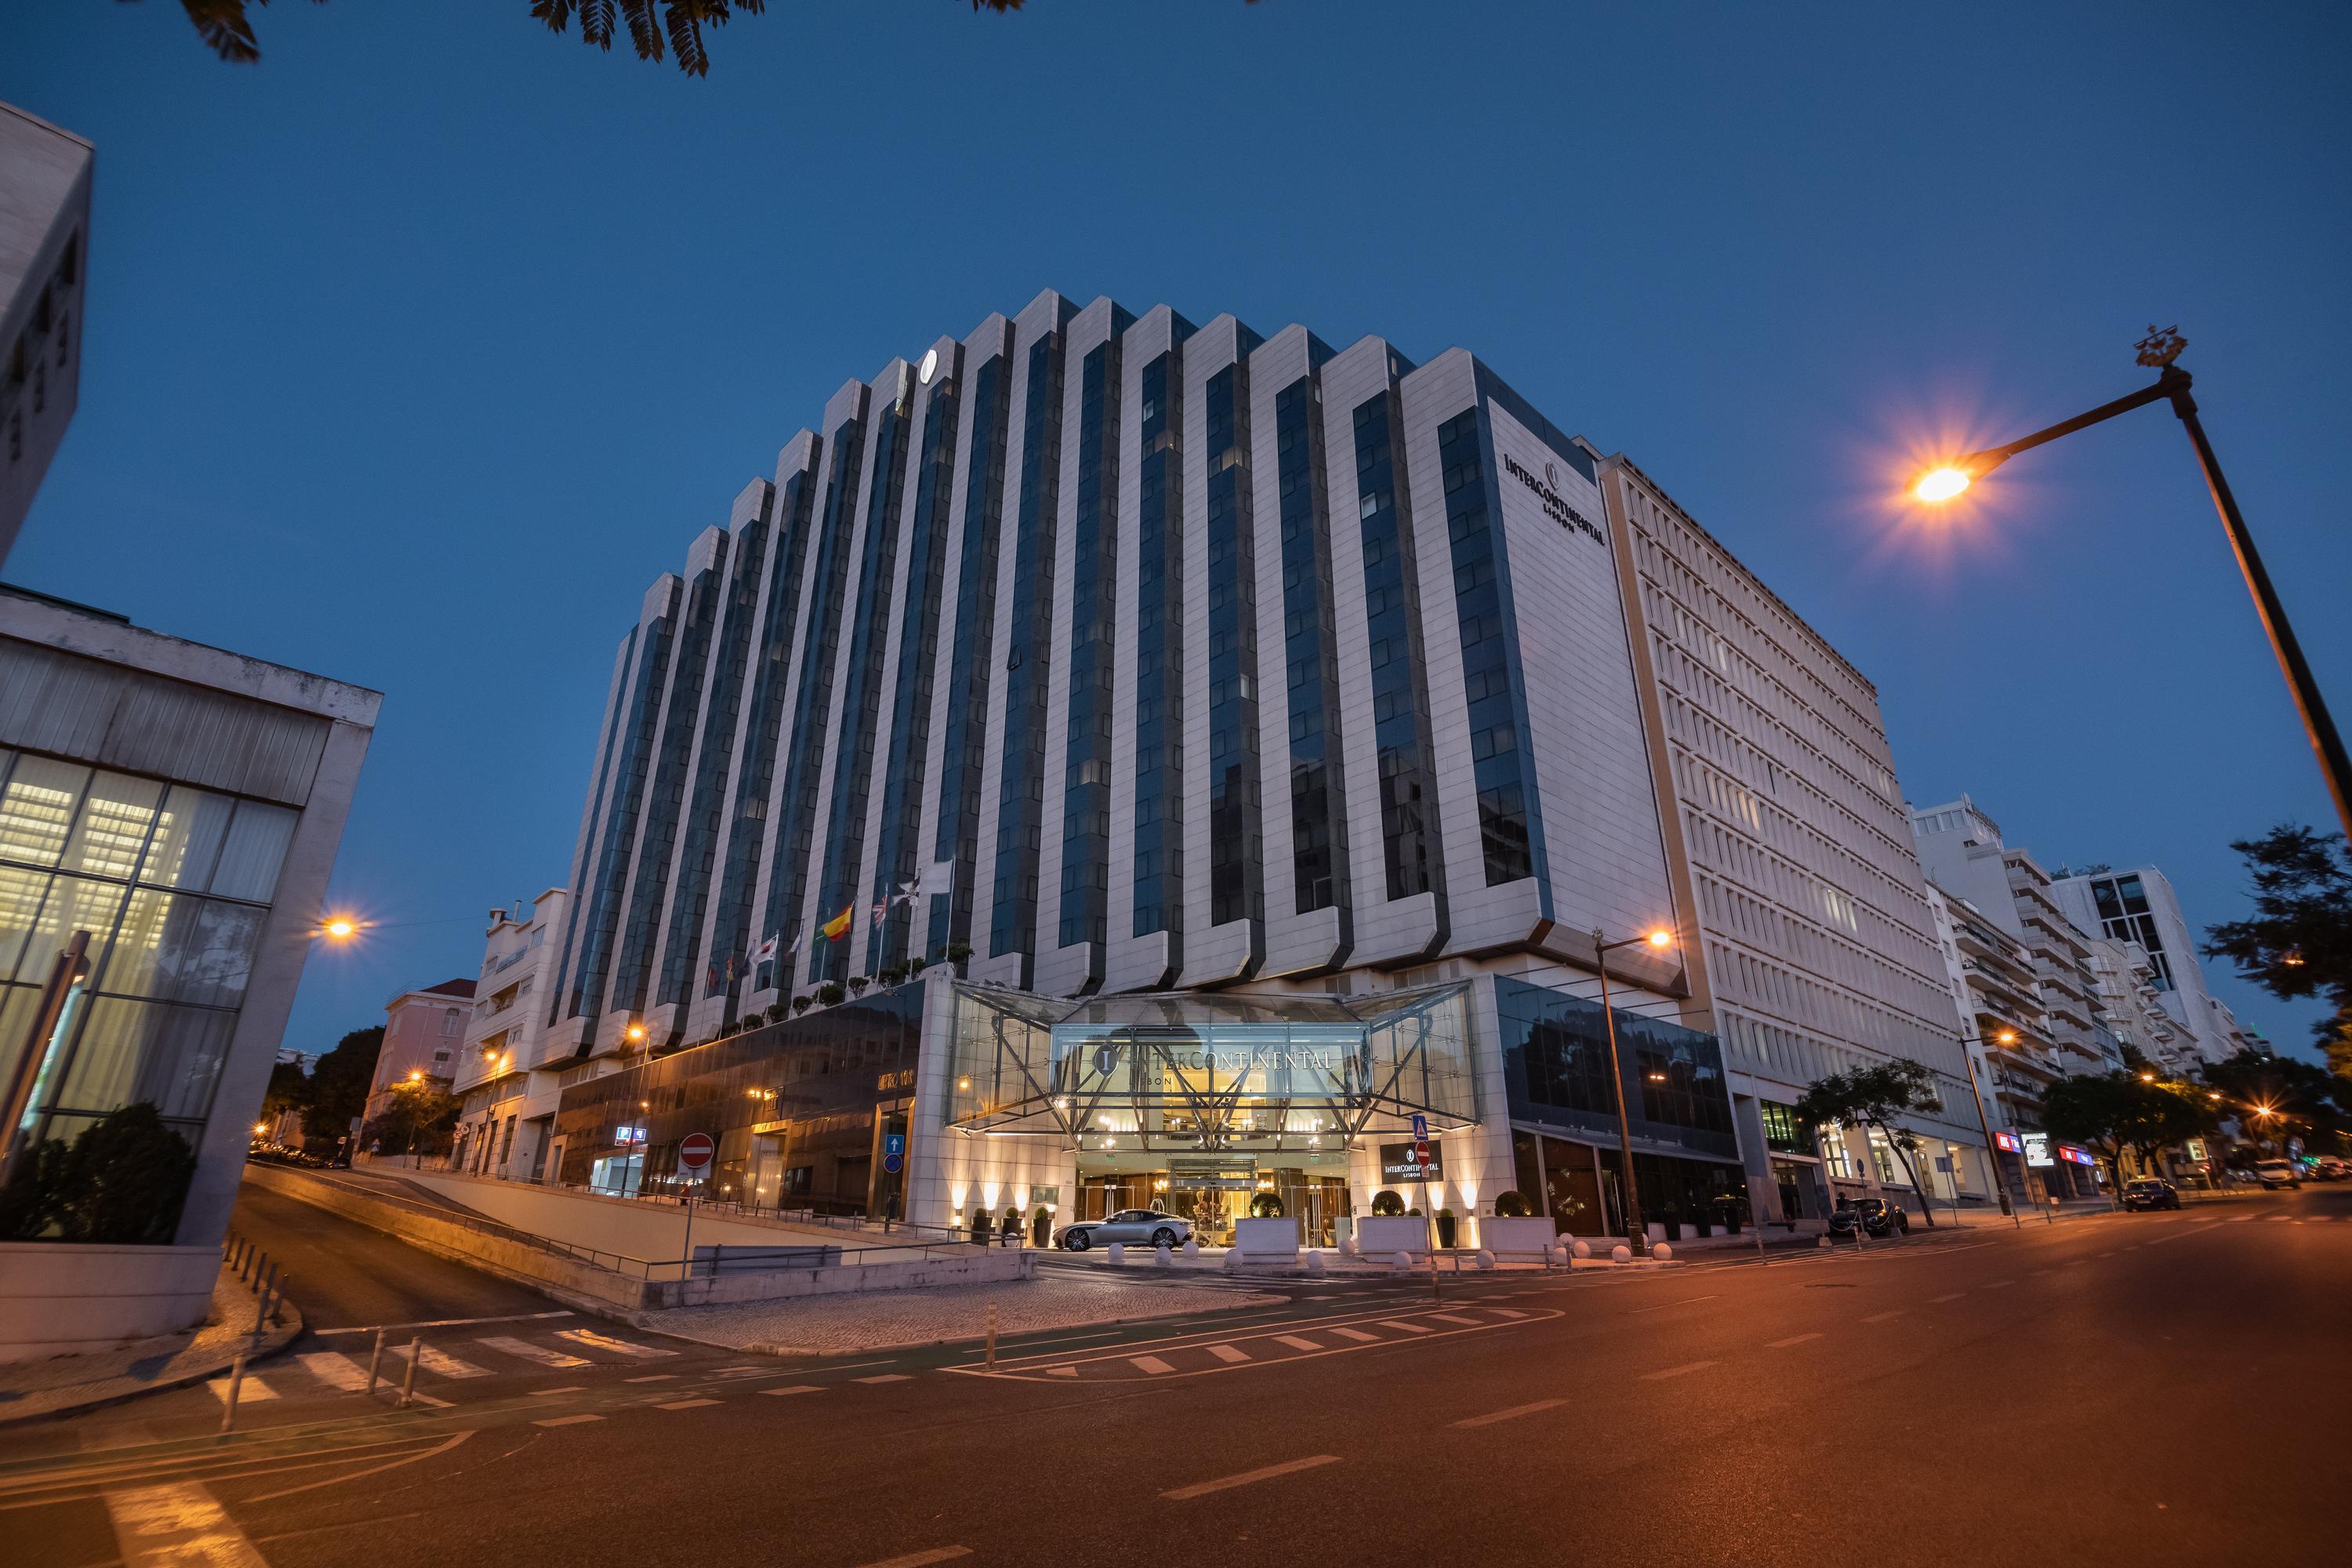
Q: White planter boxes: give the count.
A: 3